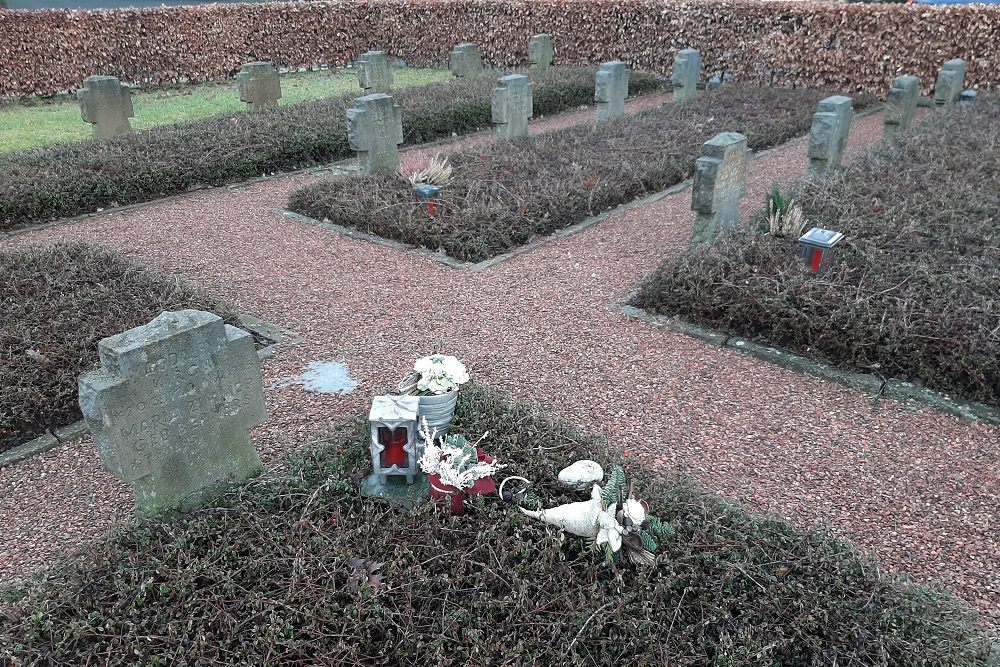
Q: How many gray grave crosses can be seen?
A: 14